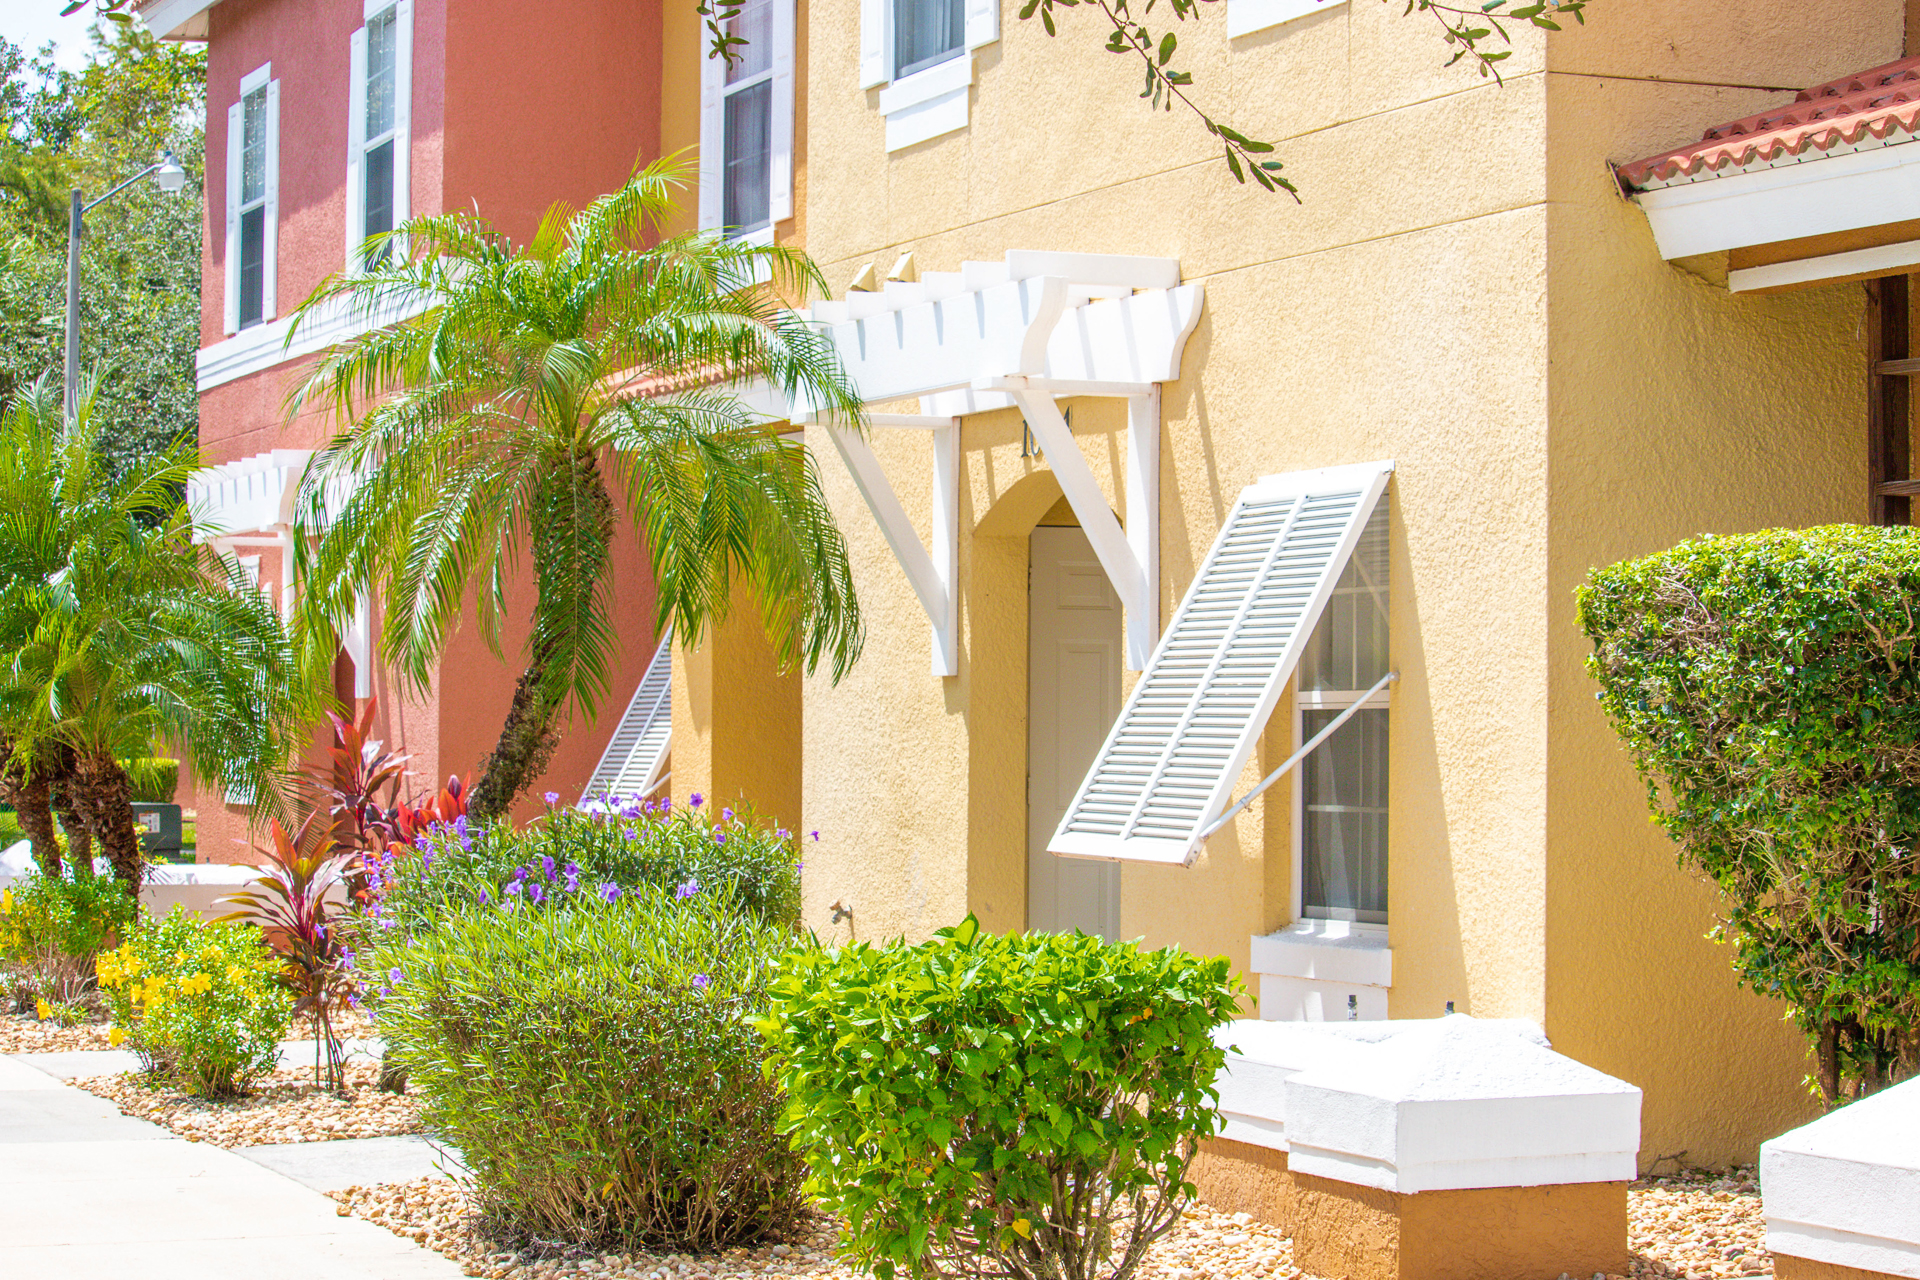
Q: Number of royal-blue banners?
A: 0